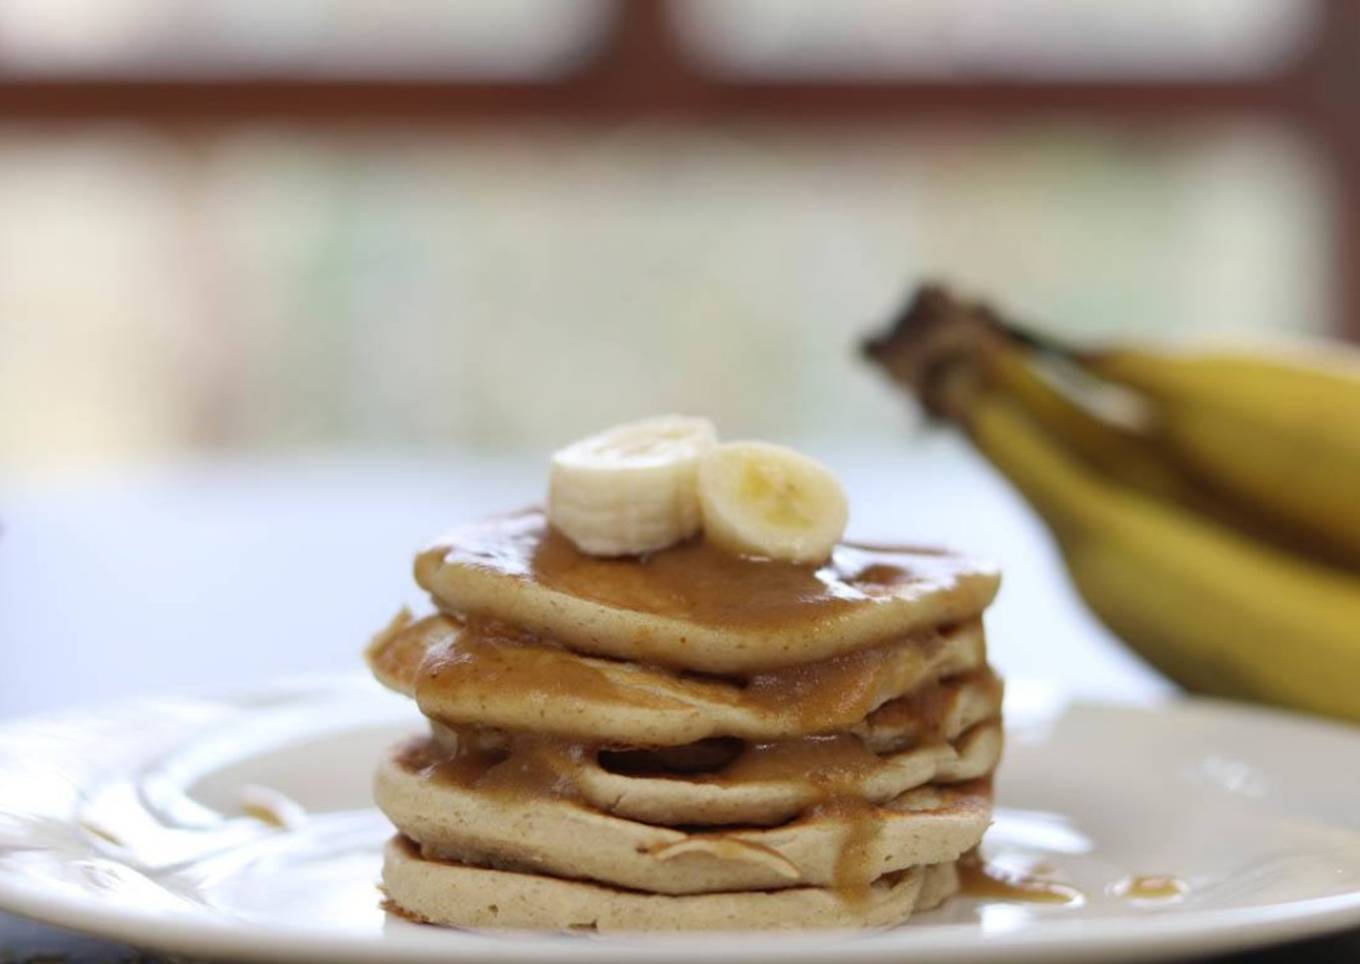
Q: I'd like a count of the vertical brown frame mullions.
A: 2